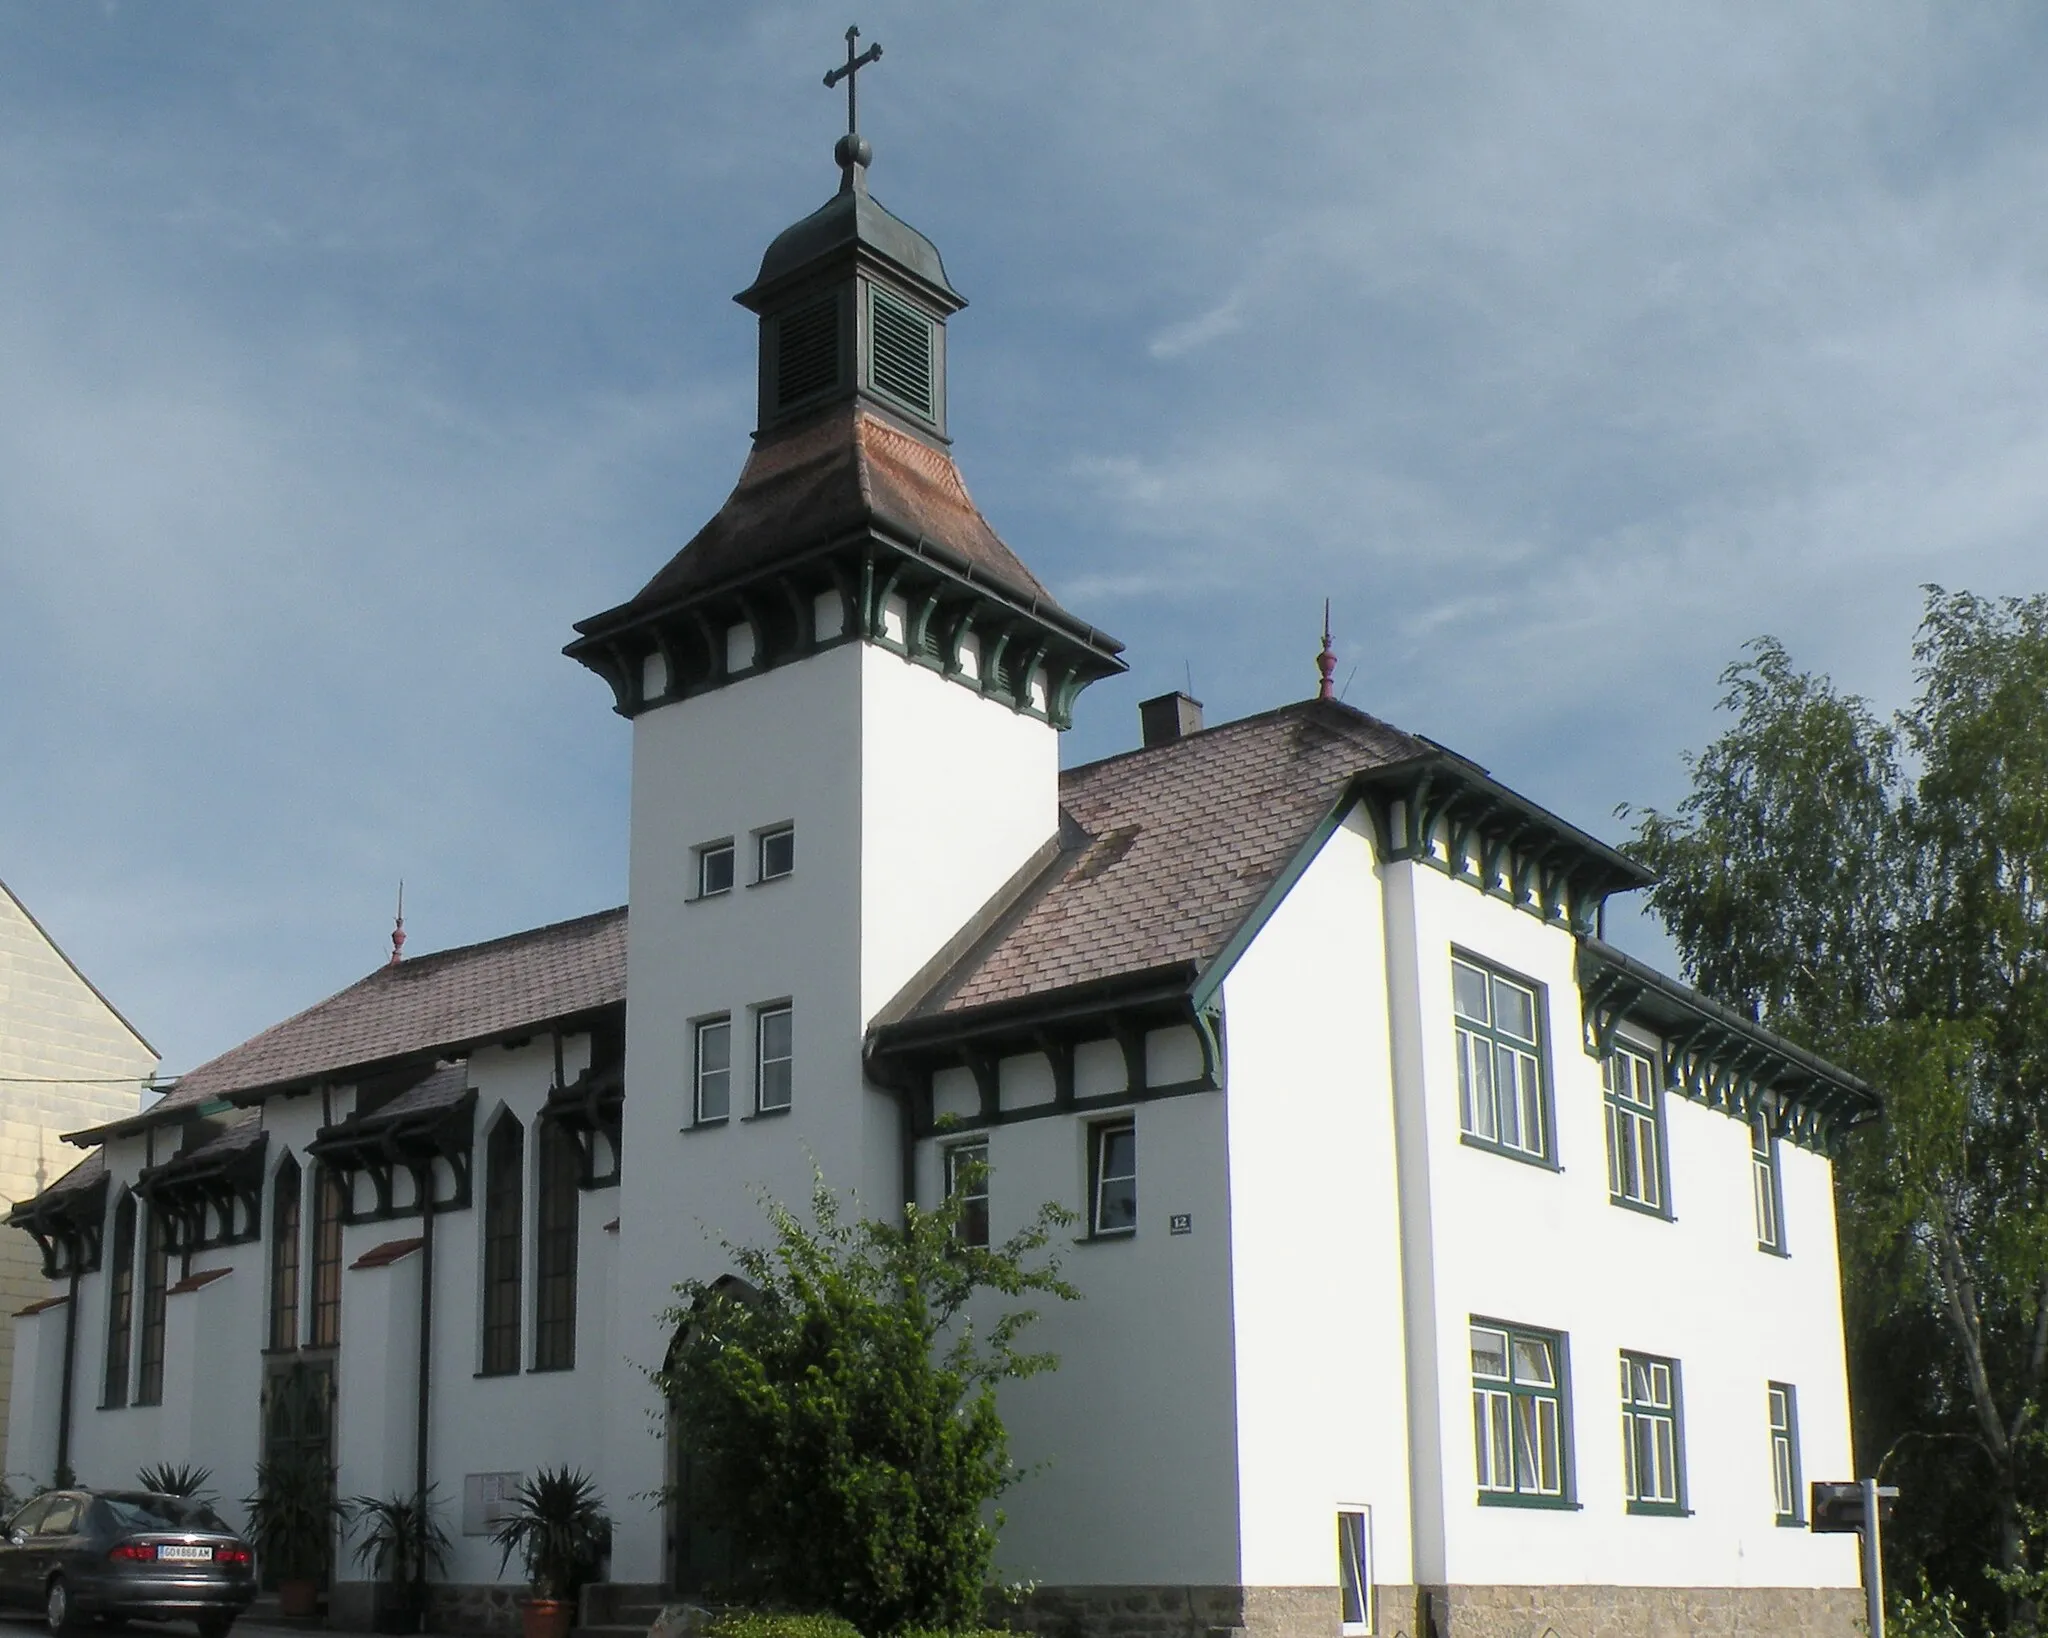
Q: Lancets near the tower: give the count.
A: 6